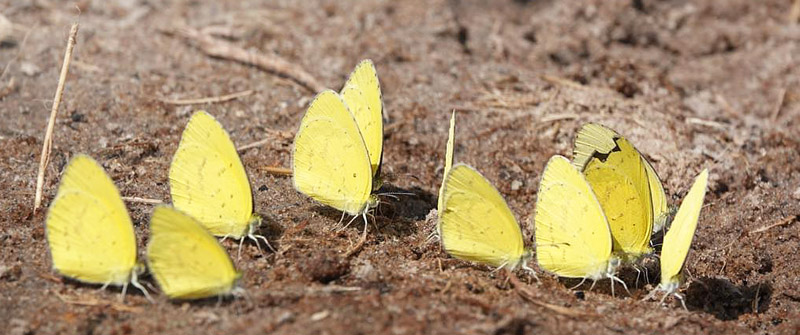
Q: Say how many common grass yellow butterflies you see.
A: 11